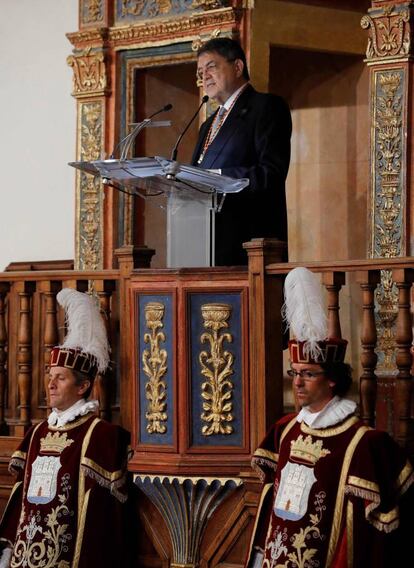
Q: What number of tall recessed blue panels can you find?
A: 2